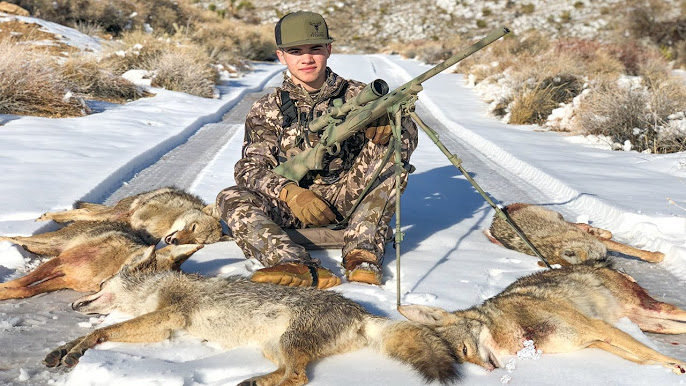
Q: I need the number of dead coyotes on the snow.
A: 5